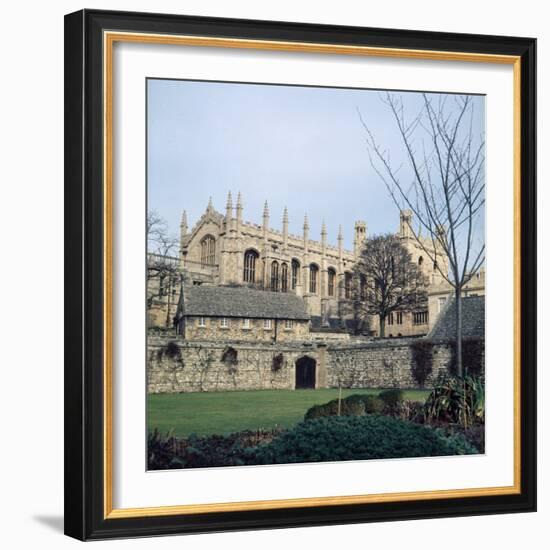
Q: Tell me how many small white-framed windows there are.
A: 5